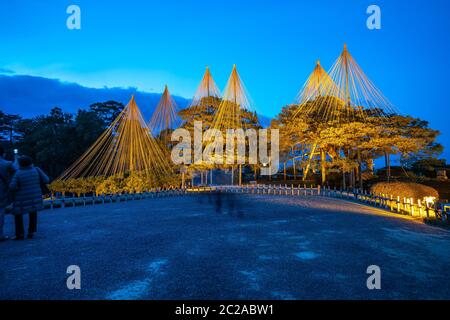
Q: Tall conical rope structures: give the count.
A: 6